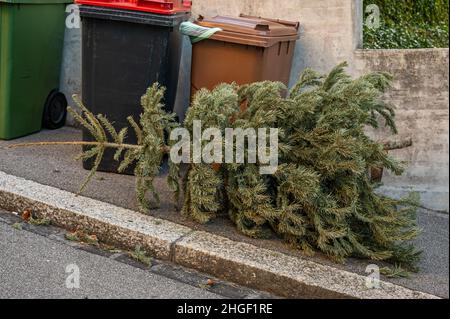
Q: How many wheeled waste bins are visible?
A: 3